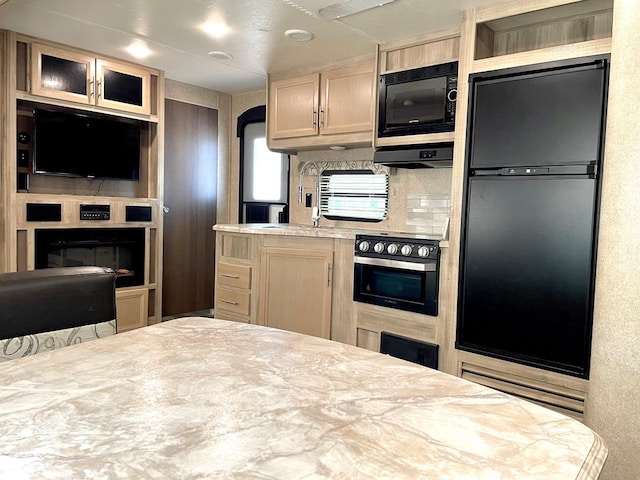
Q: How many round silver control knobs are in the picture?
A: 5